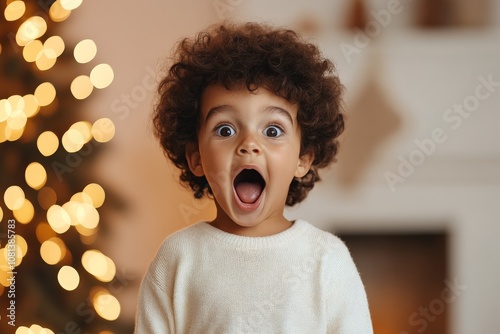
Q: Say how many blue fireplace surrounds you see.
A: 0